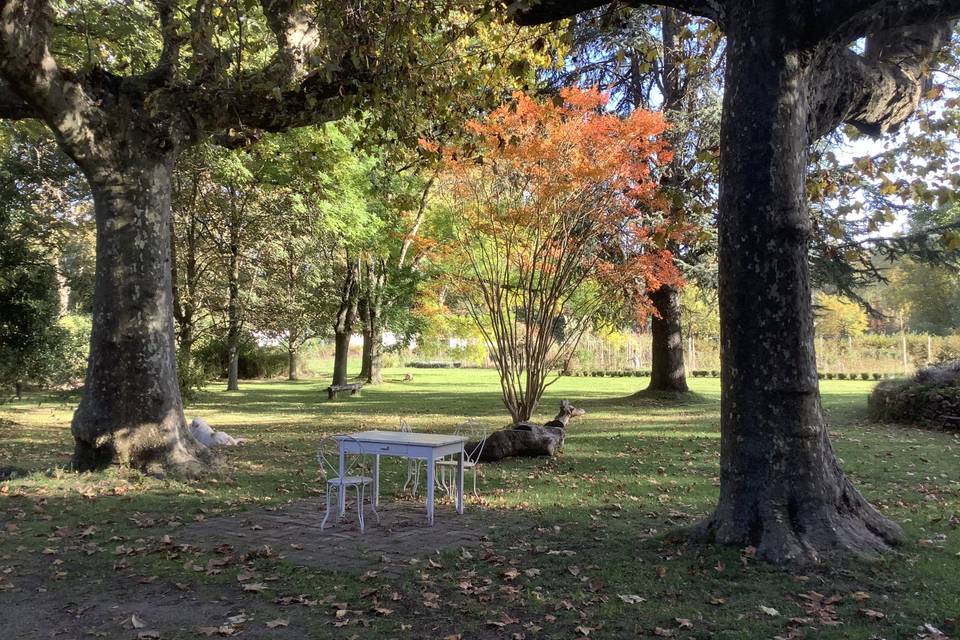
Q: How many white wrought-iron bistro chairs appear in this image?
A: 3